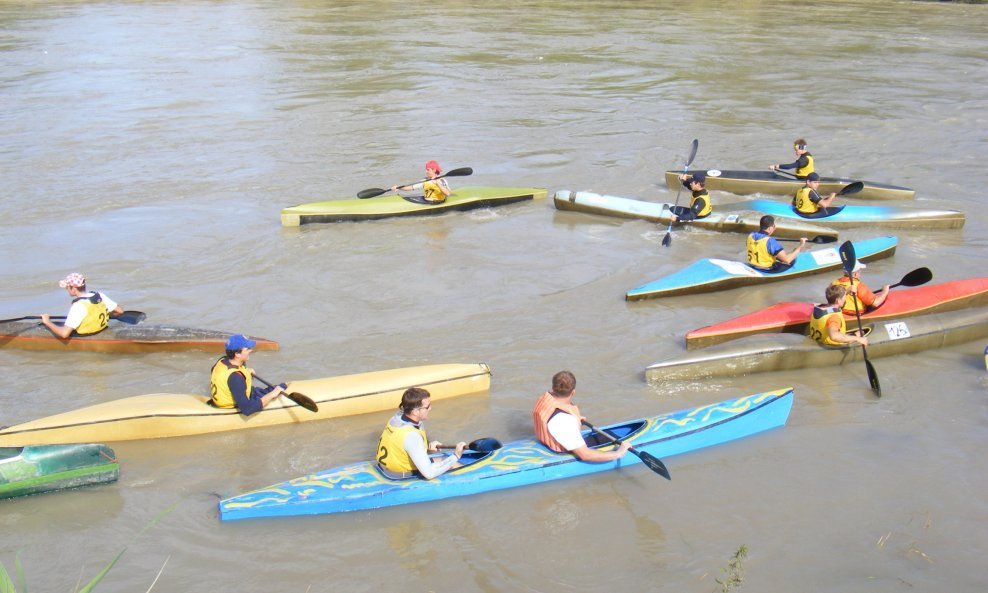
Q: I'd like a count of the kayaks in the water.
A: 11